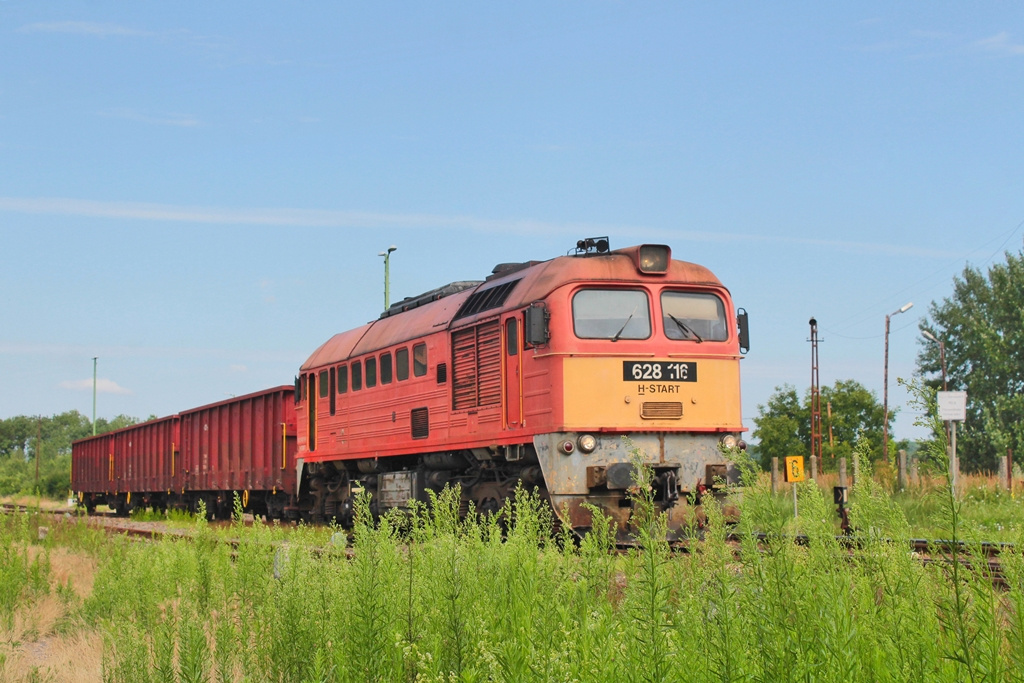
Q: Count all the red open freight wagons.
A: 3